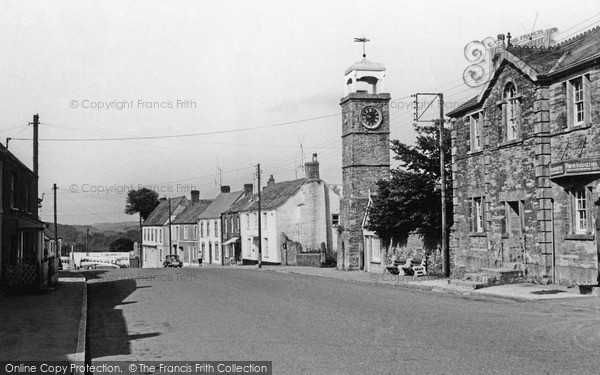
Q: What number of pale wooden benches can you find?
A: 2